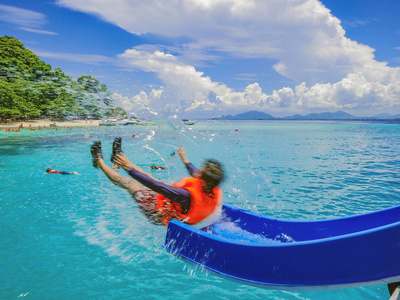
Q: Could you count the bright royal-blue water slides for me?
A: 1